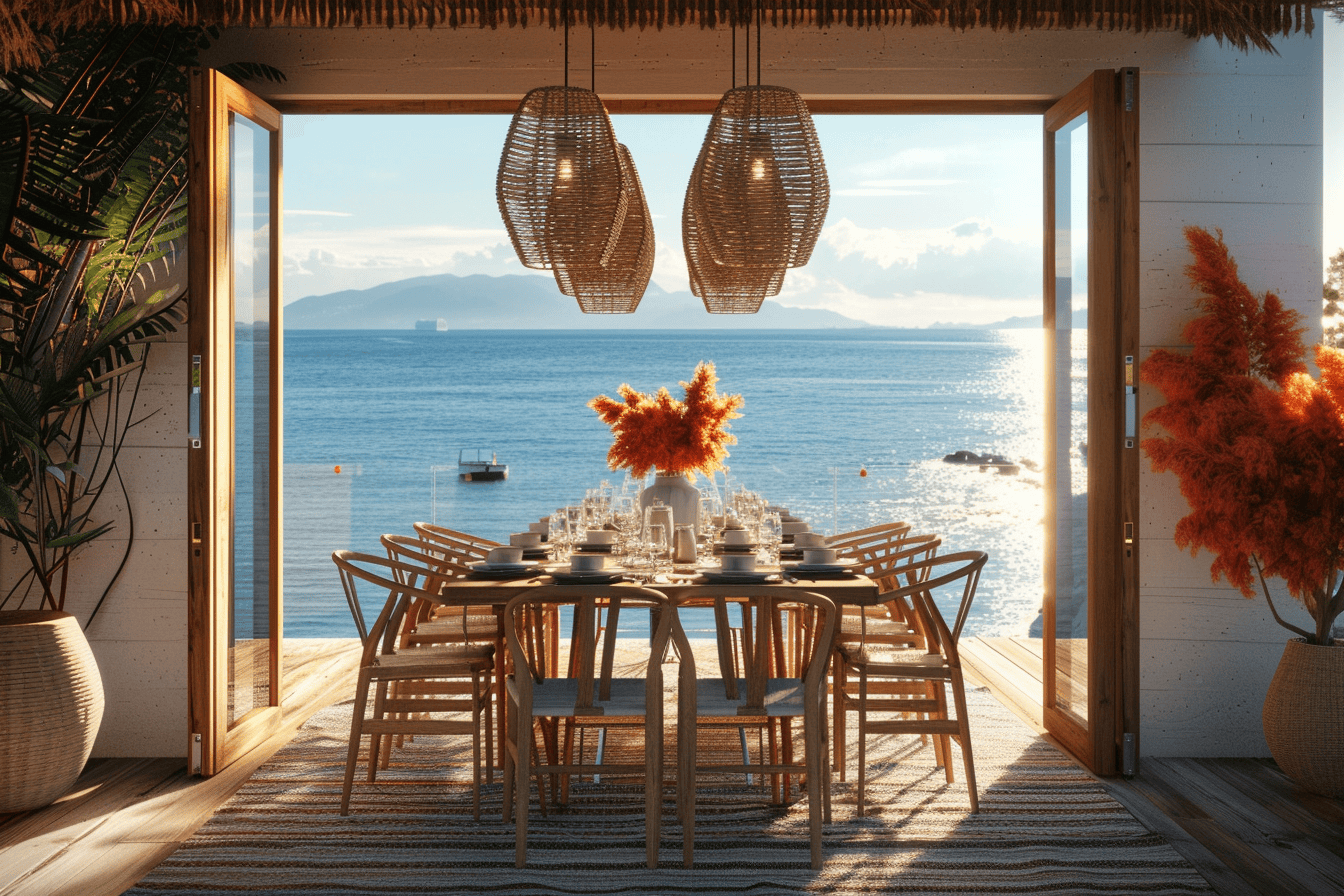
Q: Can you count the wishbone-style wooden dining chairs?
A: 8